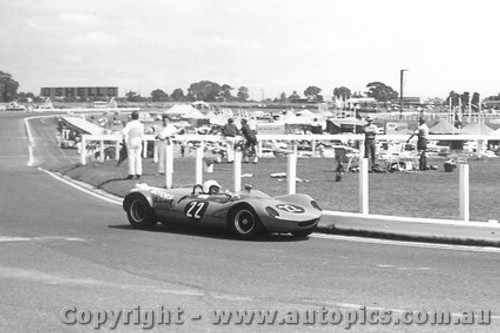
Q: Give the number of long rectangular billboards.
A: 1